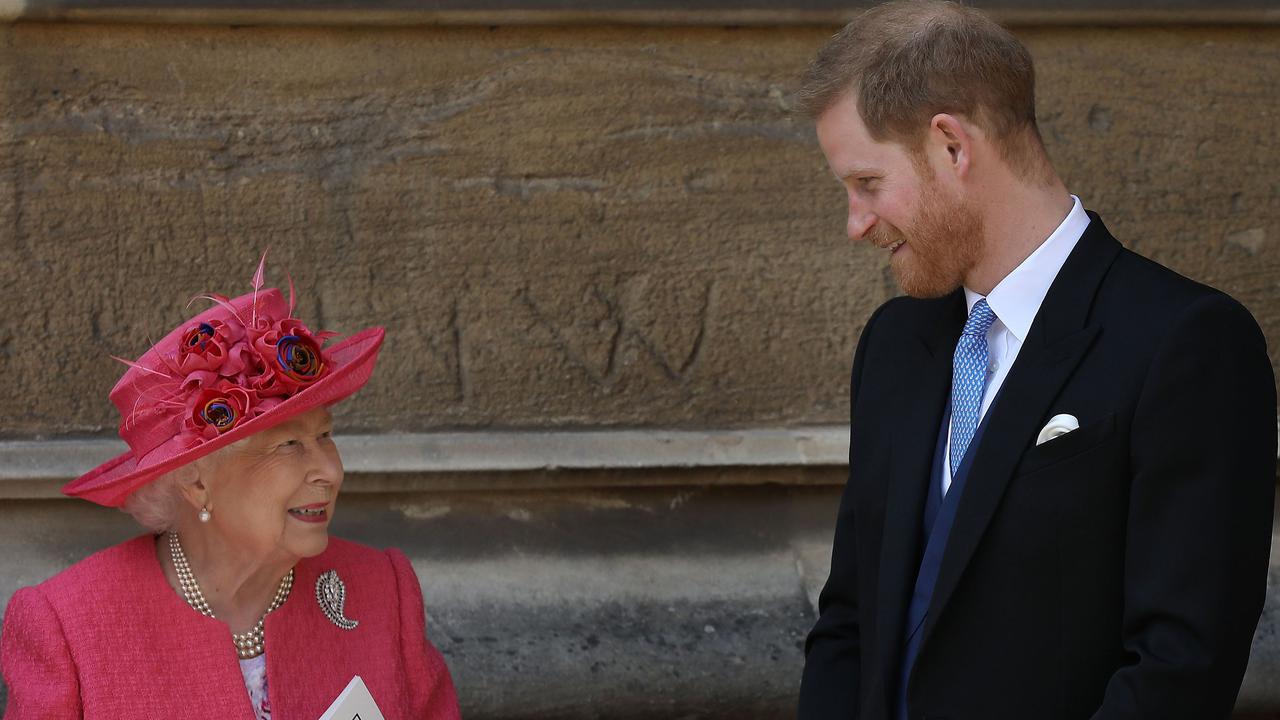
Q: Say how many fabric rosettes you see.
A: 3